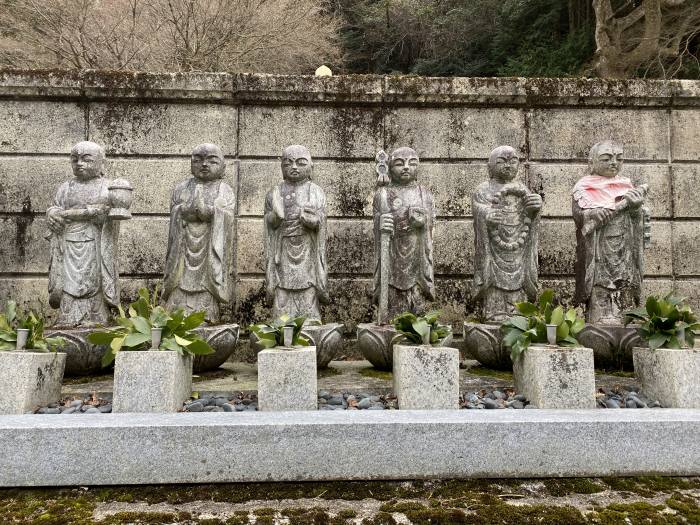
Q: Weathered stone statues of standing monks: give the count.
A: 6